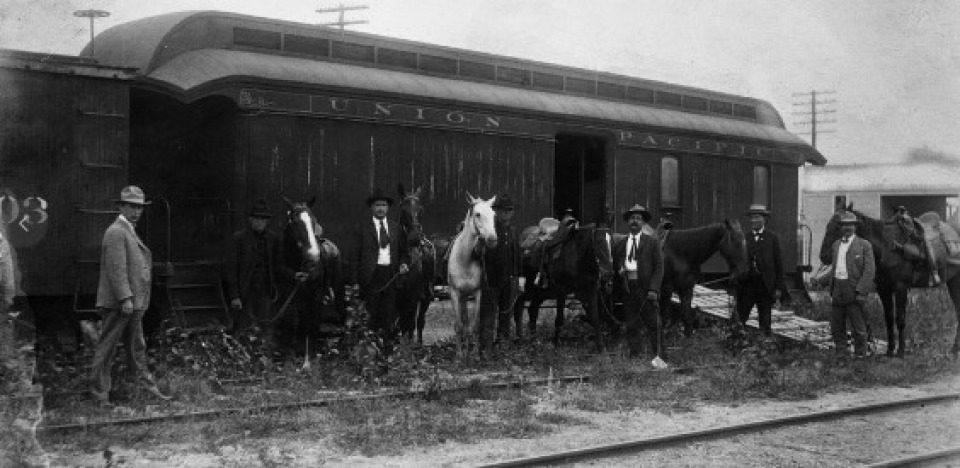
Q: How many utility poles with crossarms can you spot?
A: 2